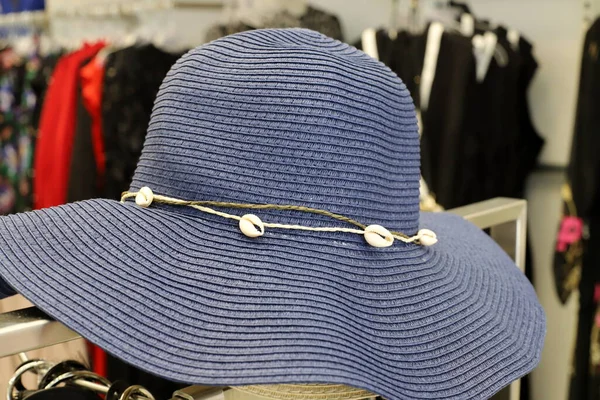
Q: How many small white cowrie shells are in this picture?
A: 4